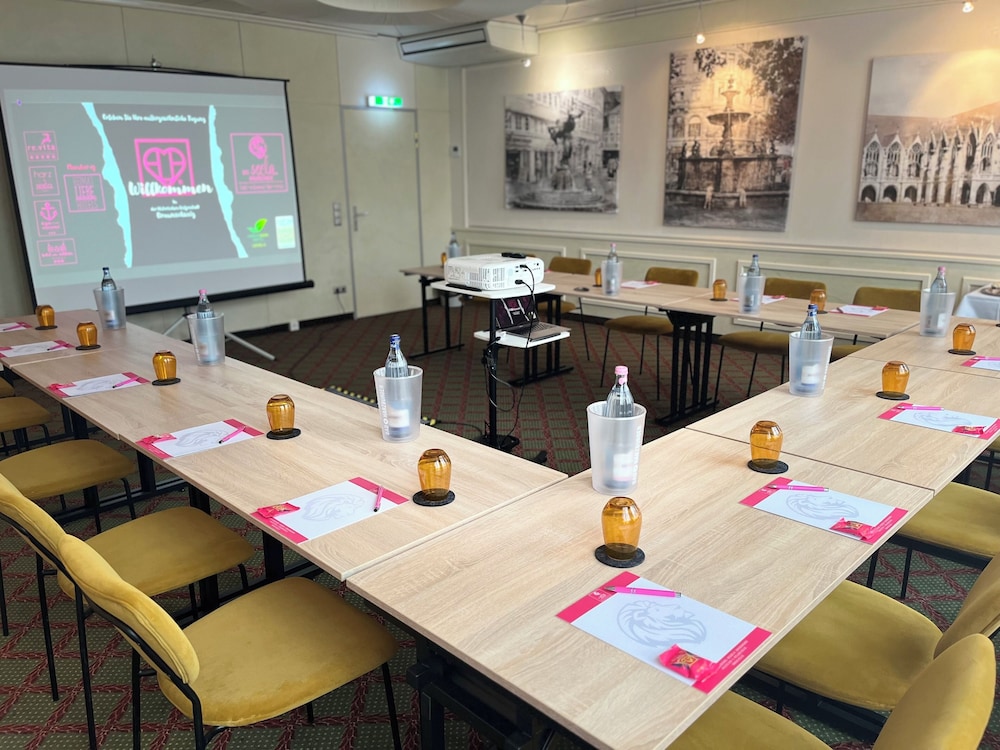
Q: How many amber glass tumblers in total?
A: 13